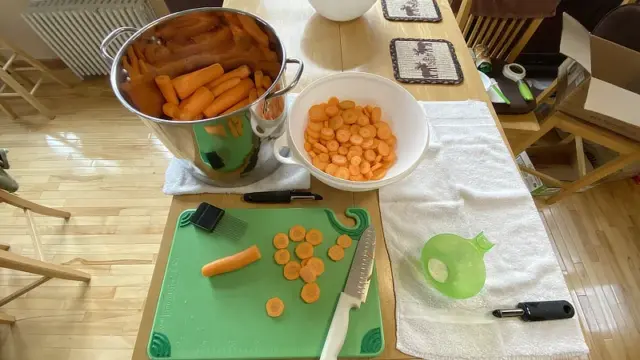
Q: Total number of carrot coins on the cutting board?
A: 13